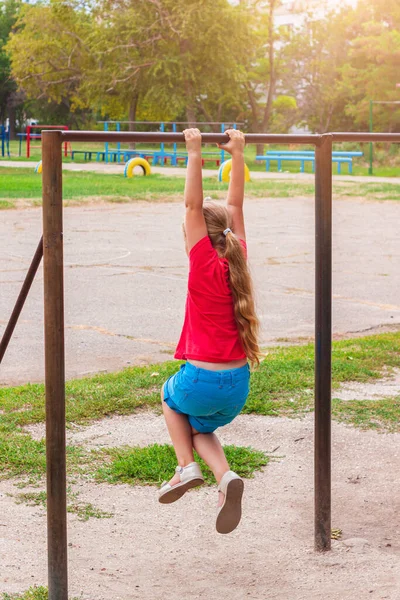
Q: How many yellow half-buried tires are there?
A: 3